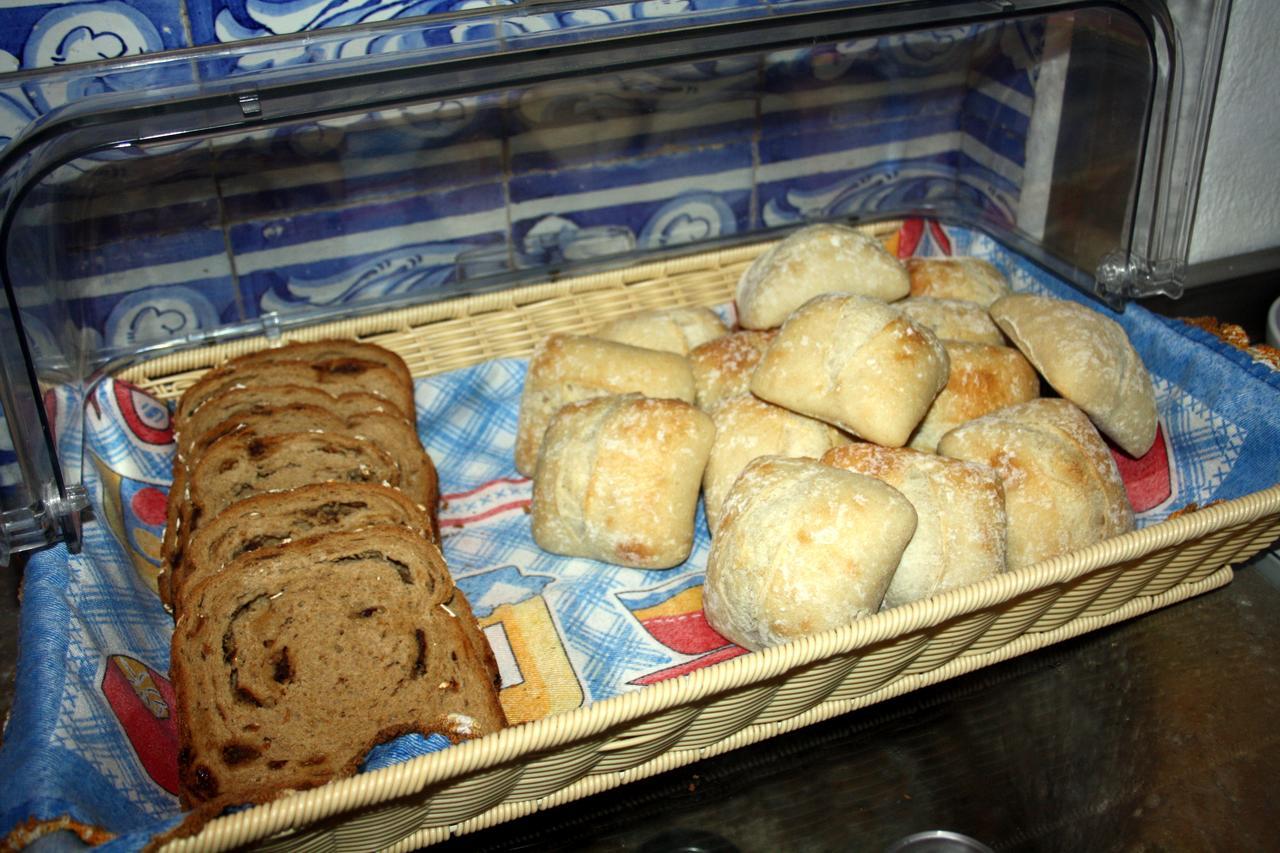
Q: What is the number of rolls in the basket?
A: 14